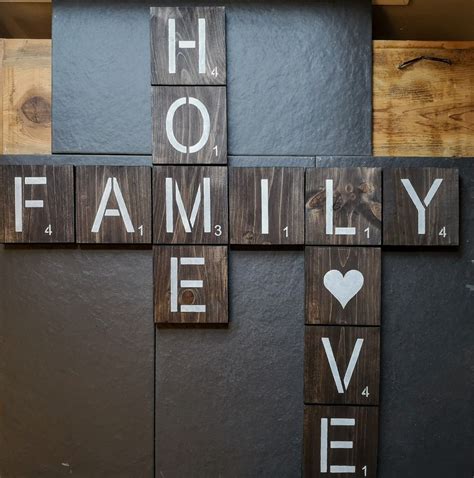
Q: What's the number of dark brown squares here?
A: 12